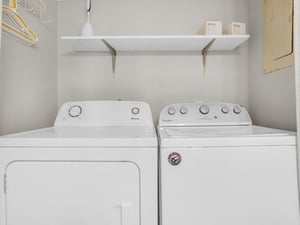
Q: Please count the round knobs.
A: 7